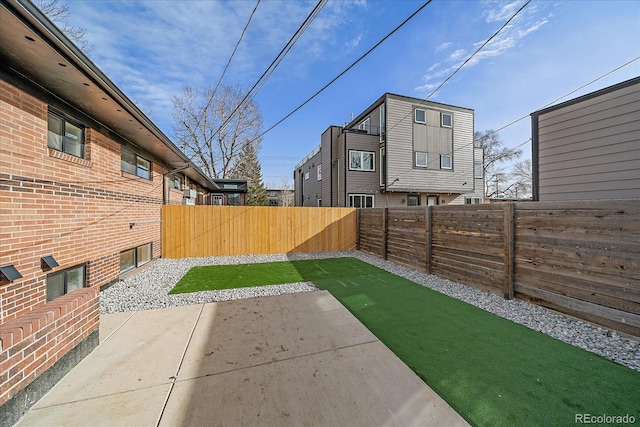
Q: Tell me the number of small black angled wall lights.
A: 2